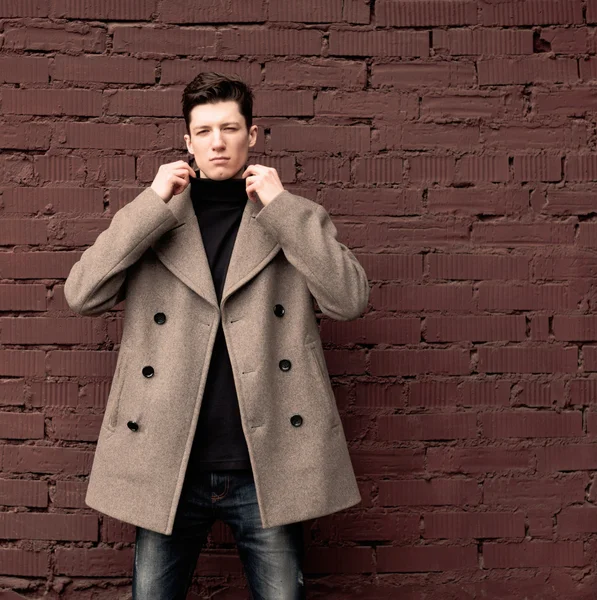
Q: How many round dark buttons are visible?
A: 6